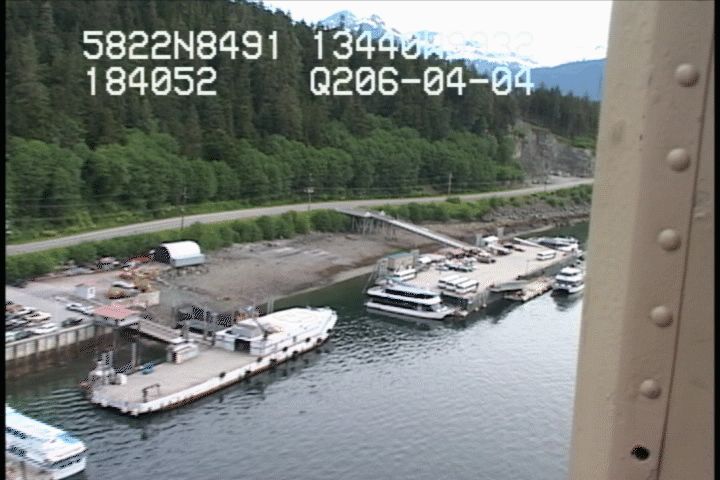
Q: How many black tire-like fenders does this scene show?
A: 9